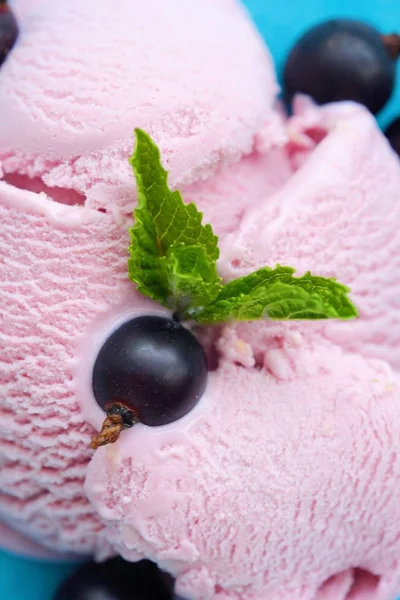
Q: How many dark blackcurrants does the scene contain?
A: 5